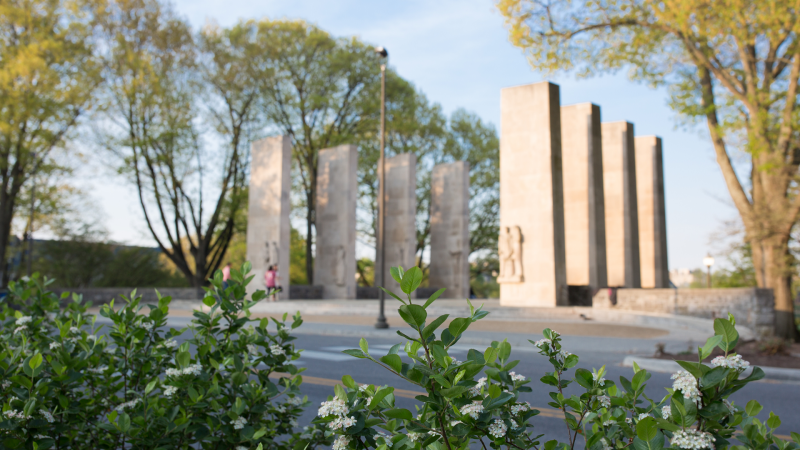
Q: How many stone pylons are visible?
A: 8